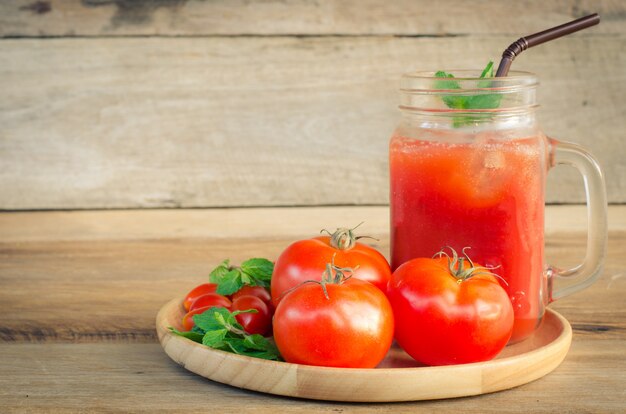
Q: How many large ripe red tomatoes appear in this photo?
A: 3